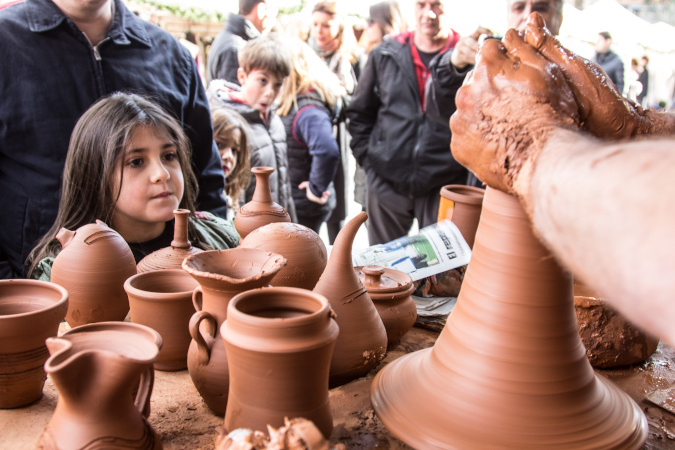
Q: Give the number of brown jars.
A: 12